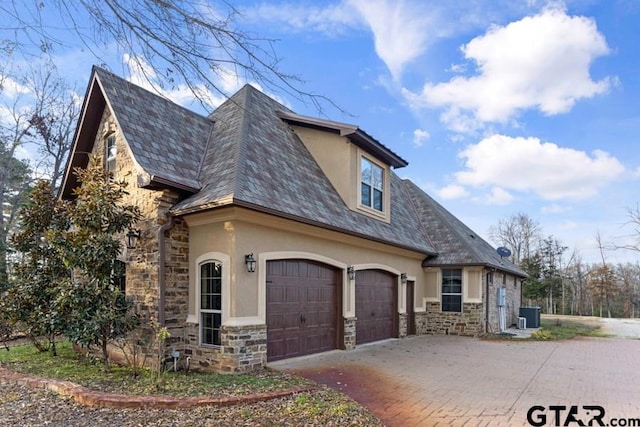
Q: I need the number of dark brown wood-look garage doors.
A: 2